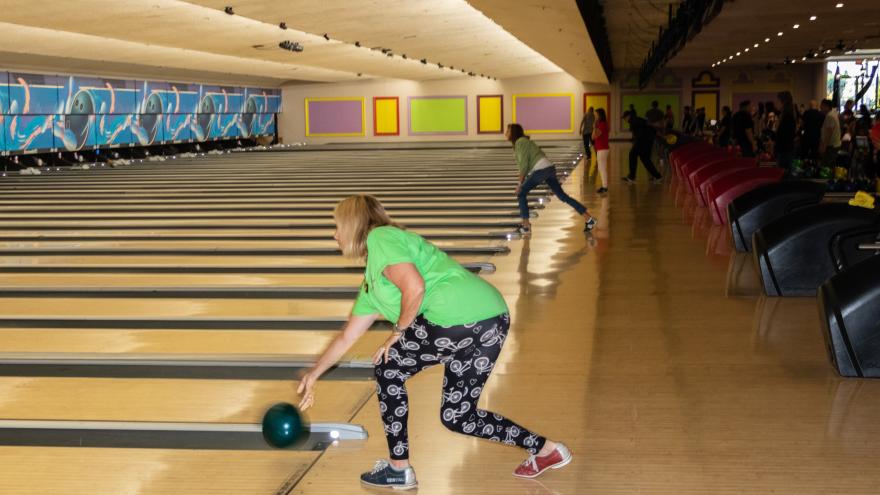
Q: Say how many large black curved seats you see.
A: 3